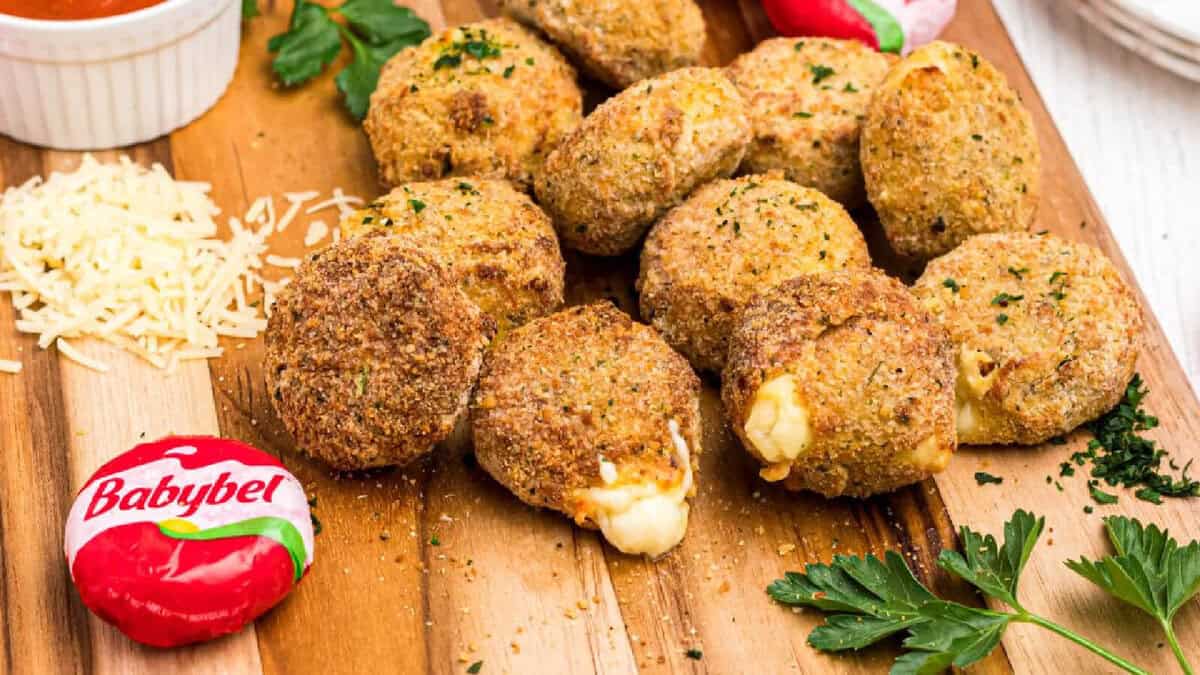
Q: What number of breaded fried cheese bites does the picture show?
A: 11